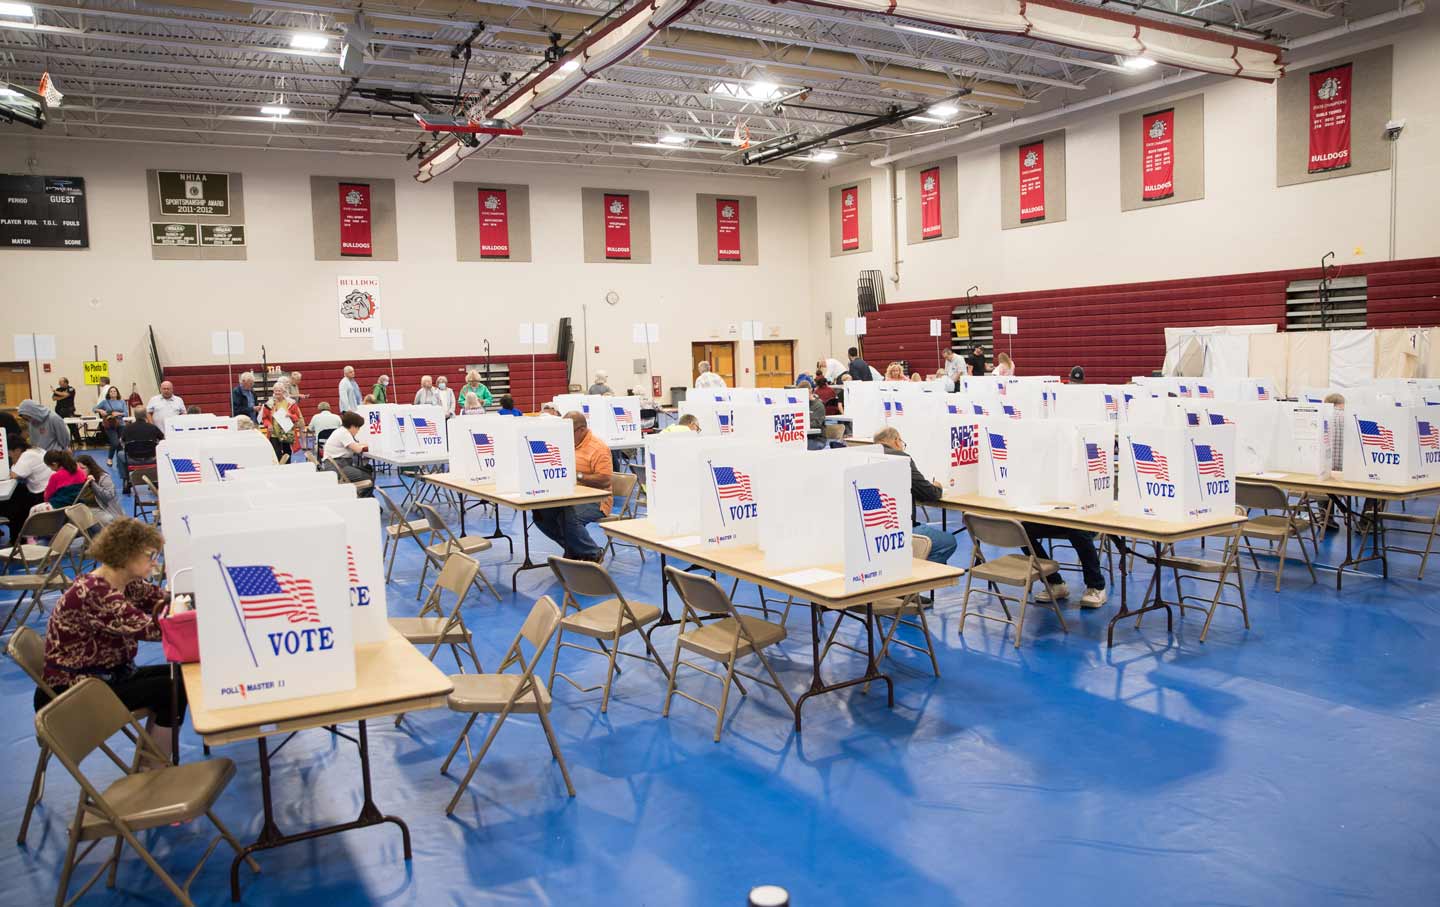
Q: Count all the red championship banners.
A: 9